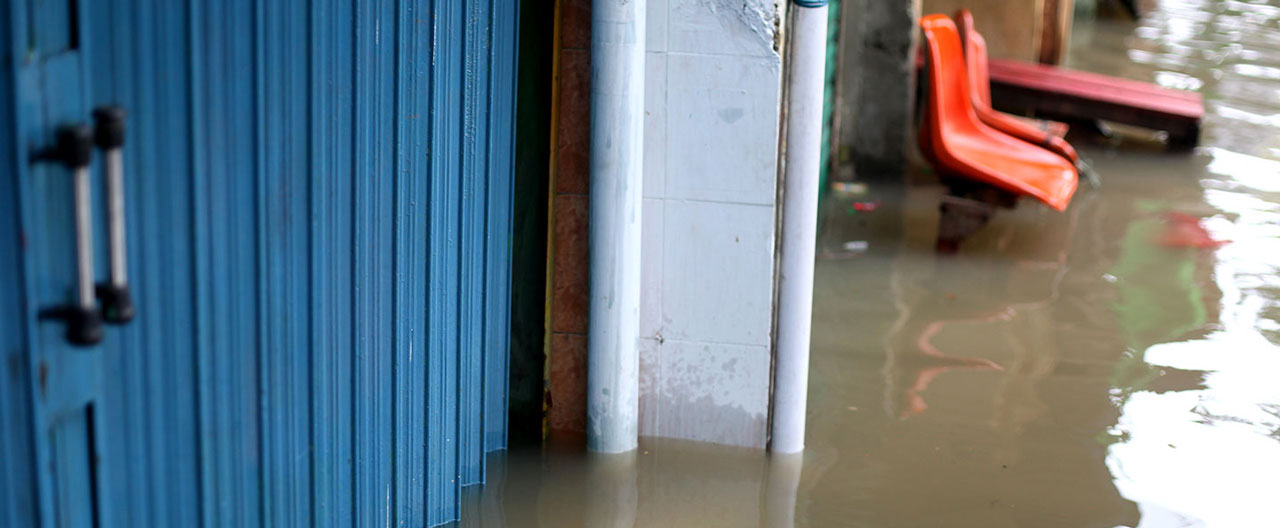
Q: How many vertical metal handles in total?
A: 2